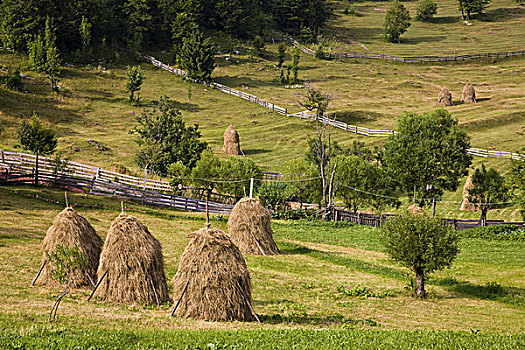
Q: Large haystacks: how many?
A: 4